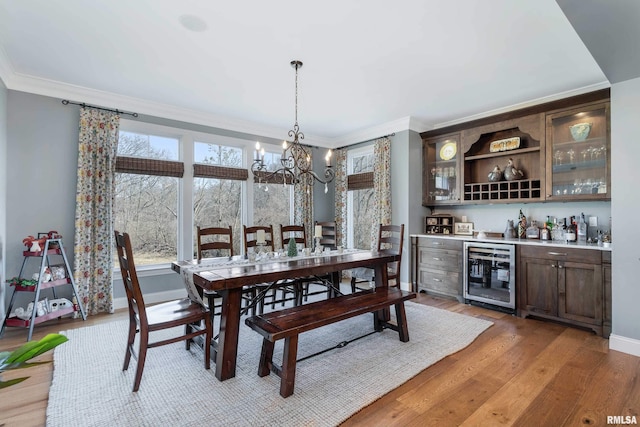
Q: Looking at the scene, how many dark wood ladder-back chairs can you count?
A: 6